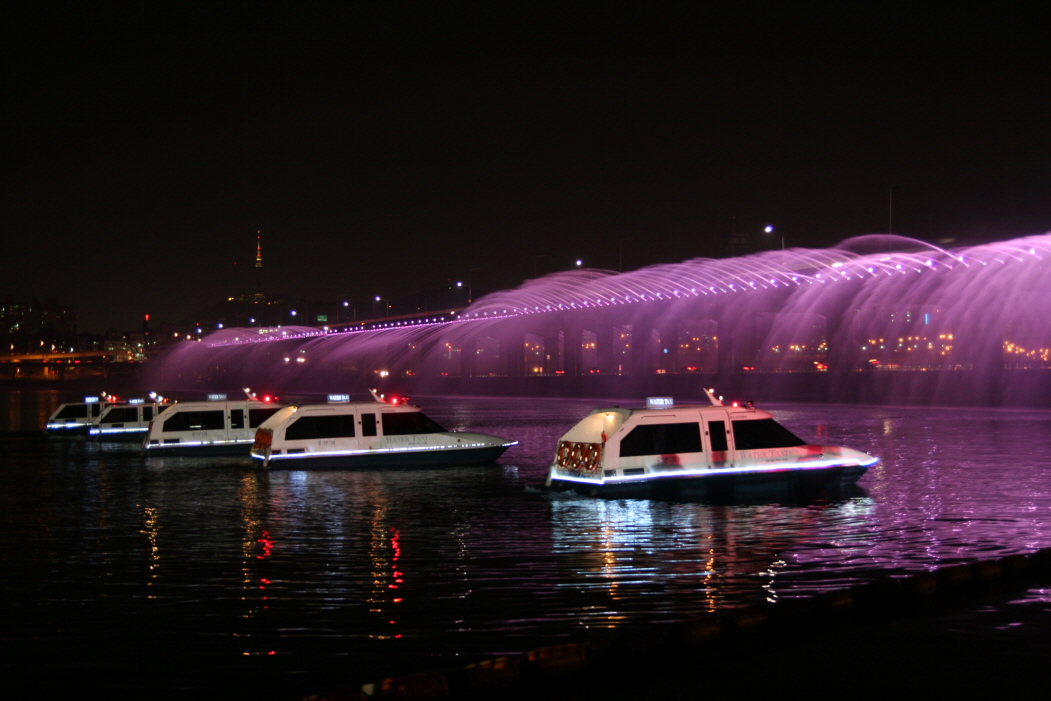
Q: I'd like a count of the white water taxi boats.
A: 5